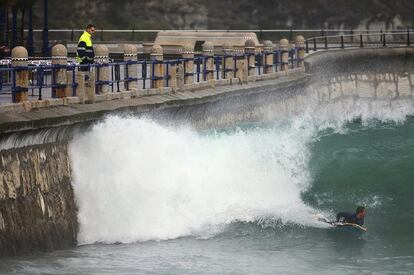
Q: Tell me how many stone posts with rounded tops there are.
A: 12